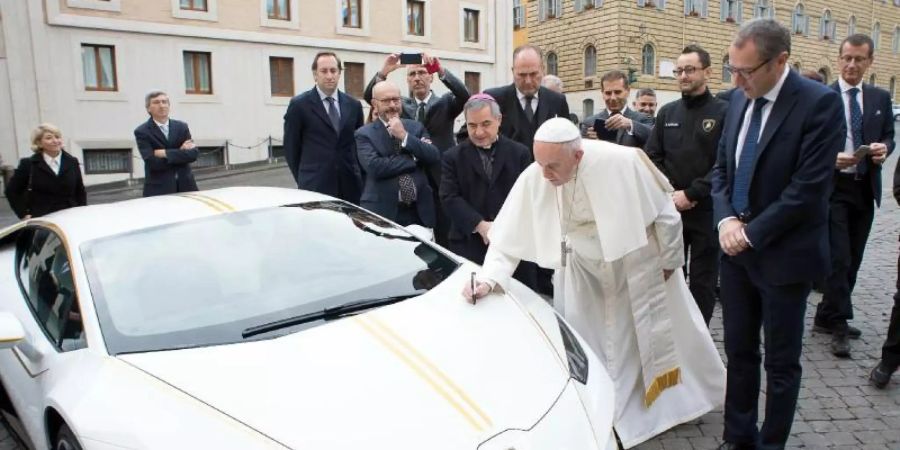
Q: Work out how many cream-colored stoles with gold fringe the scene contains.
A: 1